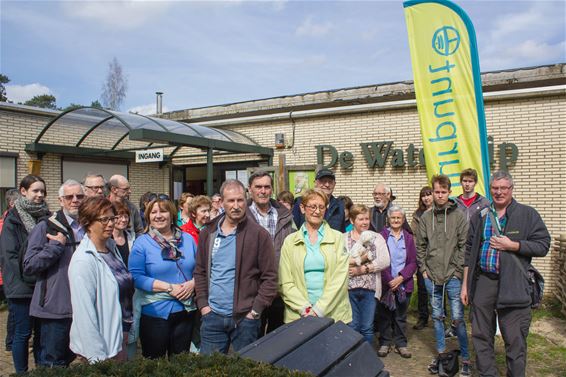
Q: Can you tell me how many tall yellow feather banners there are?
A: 1